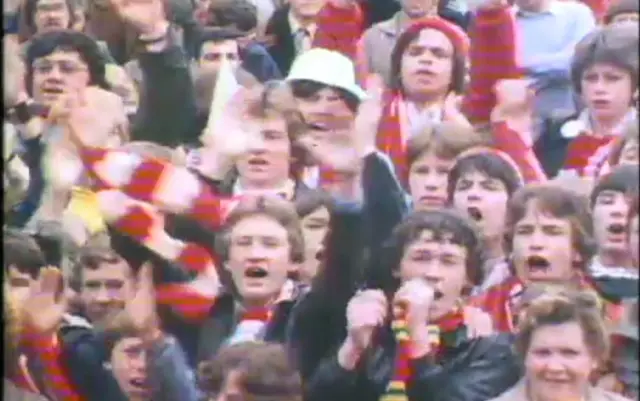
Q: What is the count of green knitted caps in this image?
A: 0